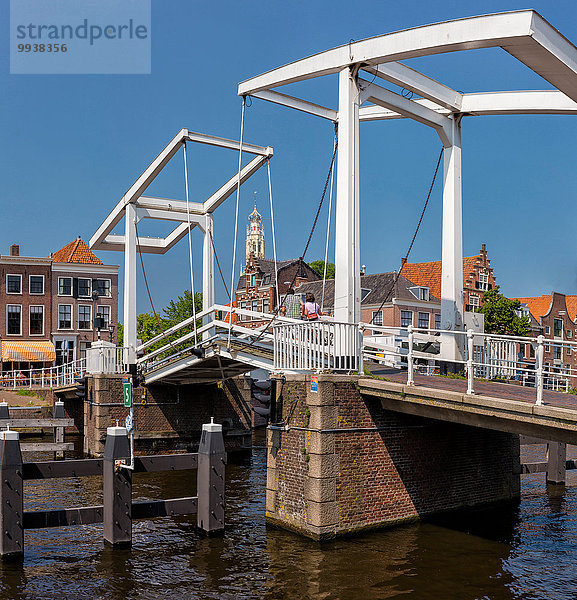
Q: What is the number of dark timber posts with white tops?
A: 5